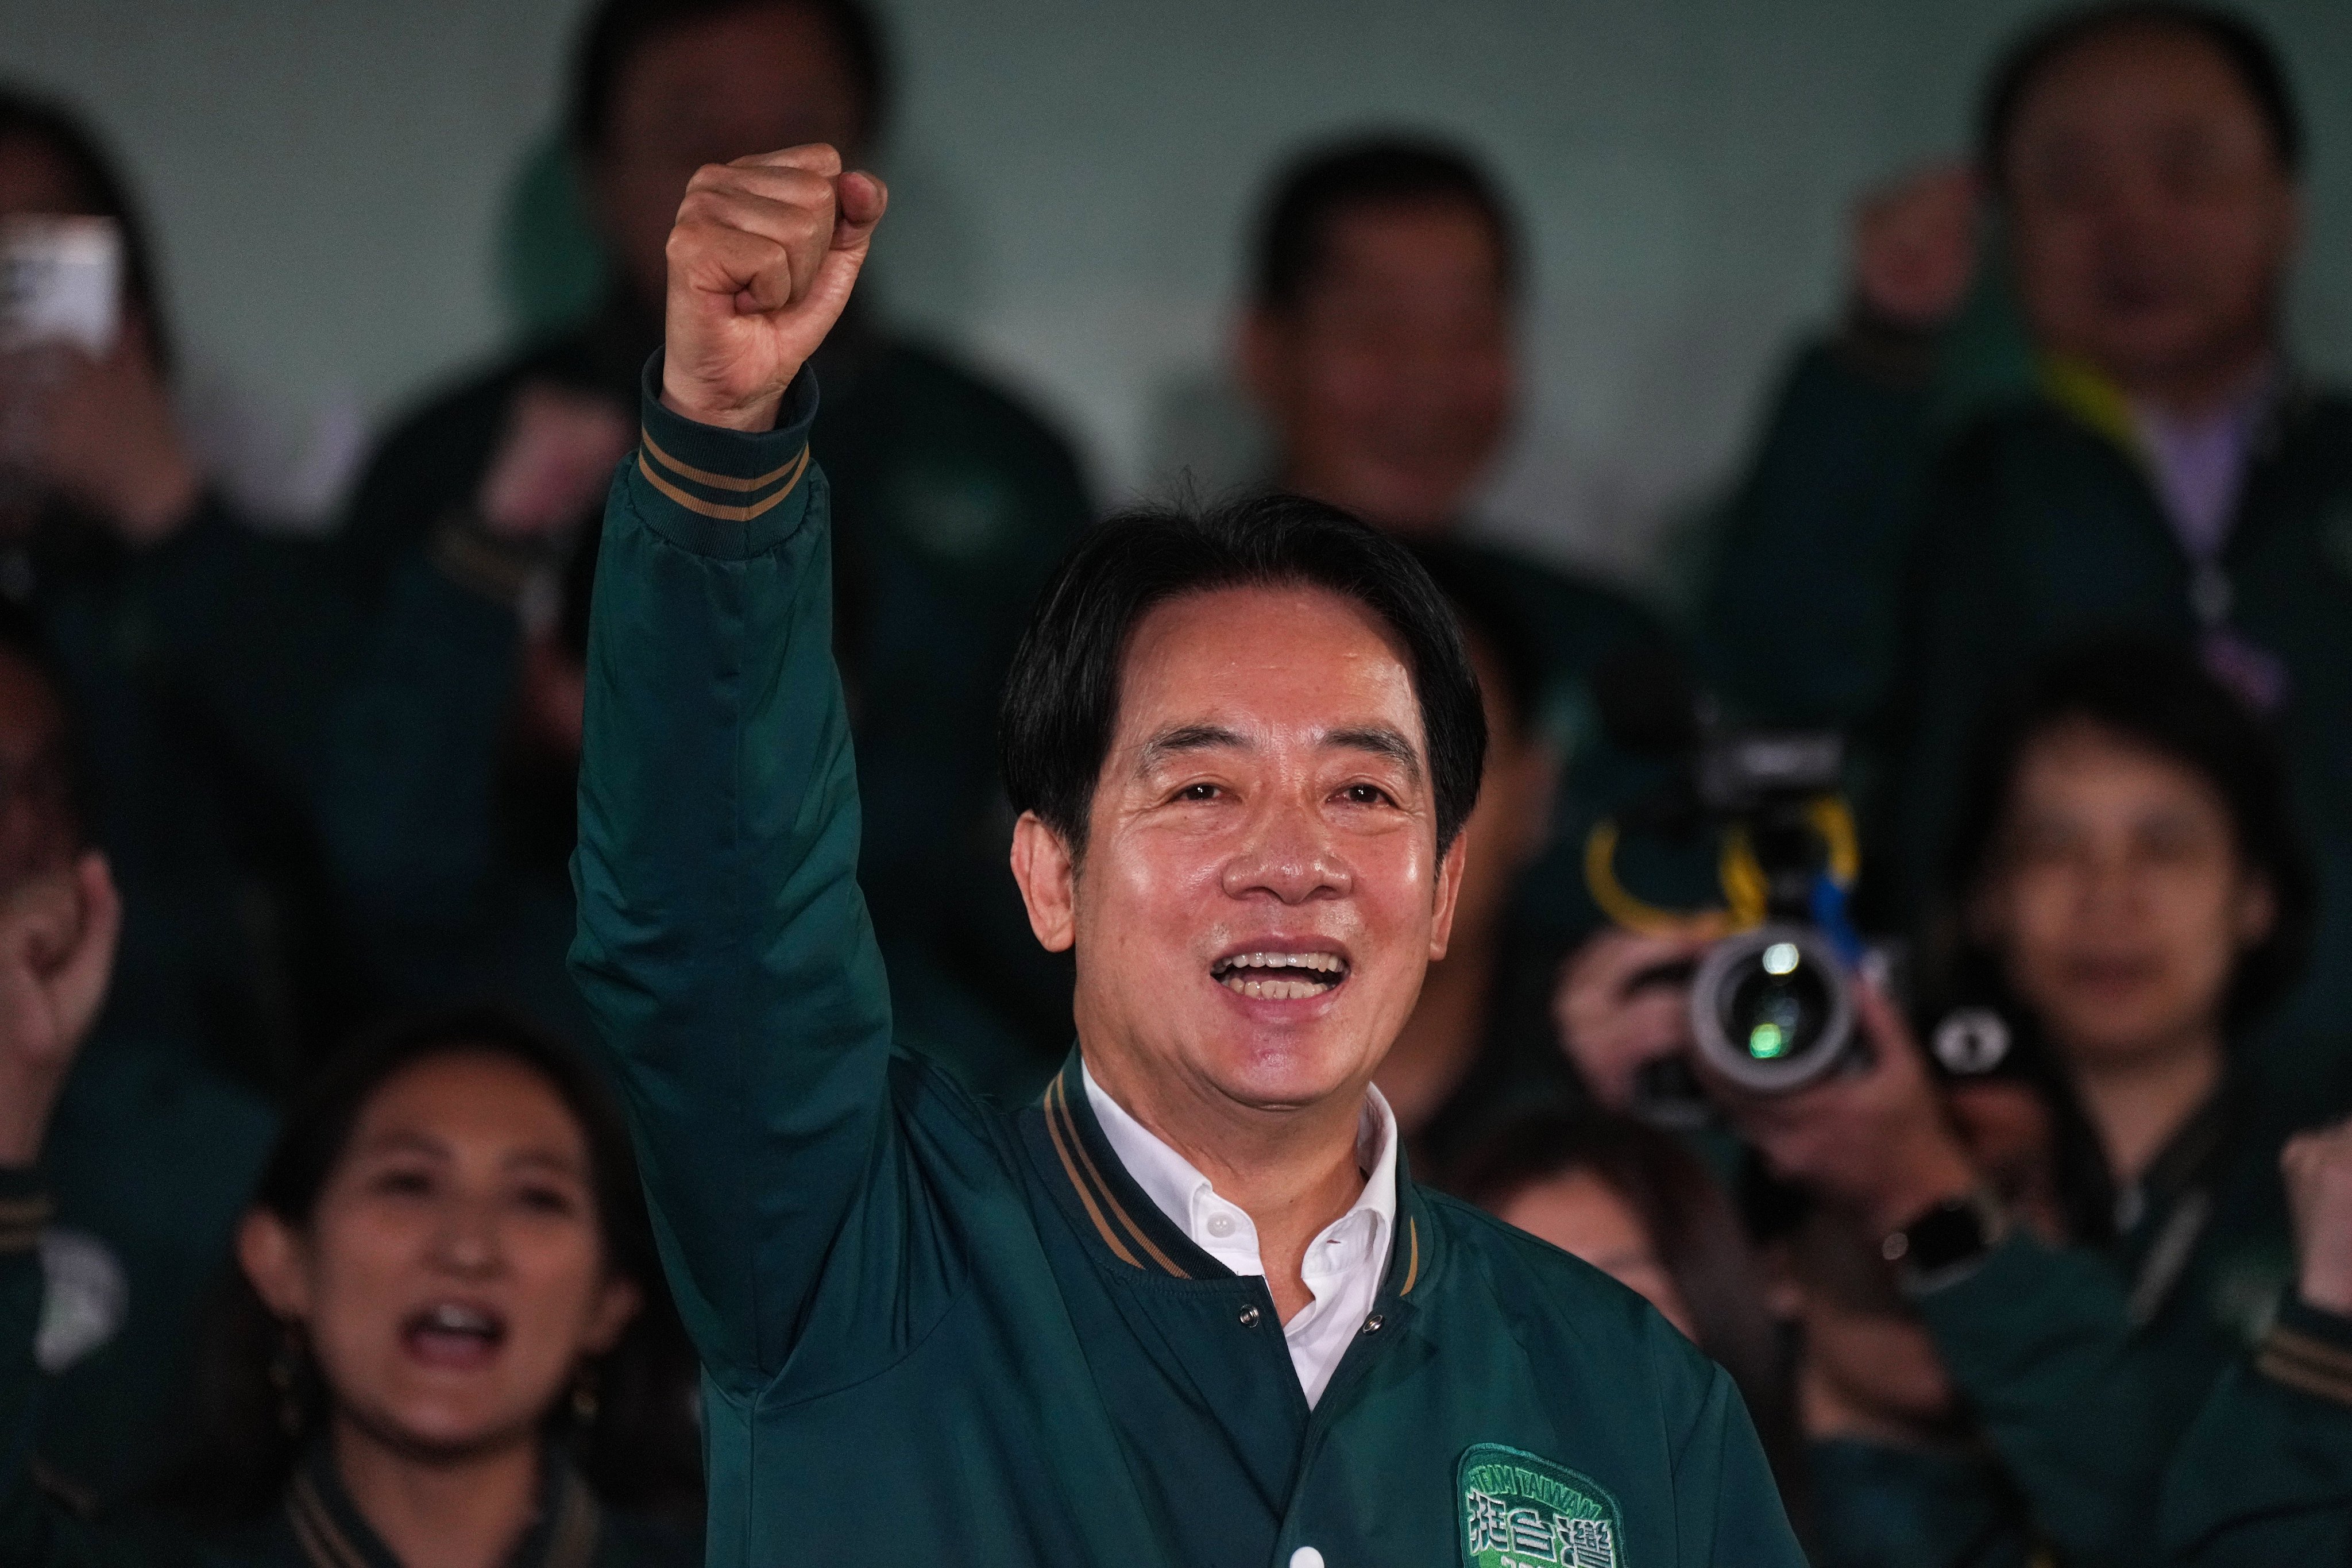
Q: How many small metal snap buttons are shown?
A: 2